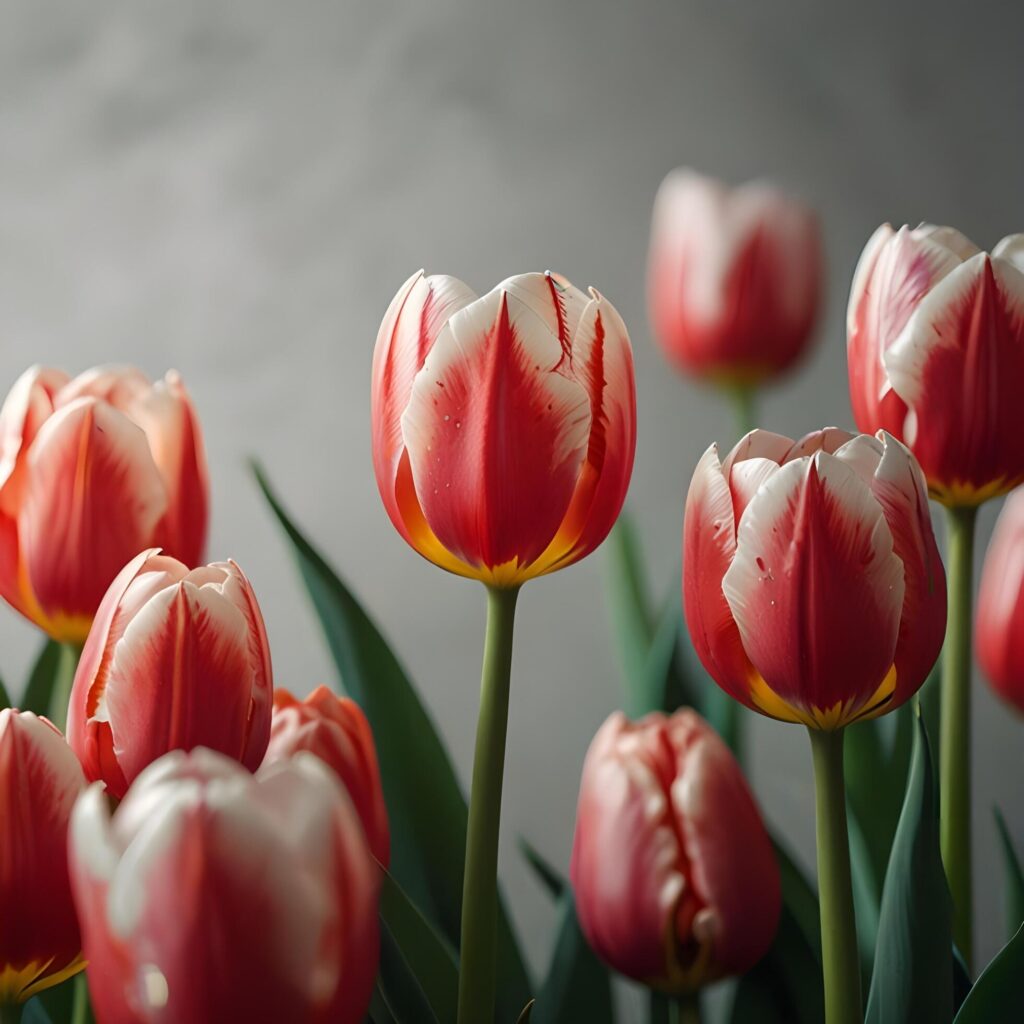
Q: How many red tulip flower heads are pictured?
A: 11